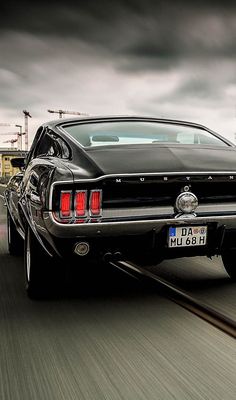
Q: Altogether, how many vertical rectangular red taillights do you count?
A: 3